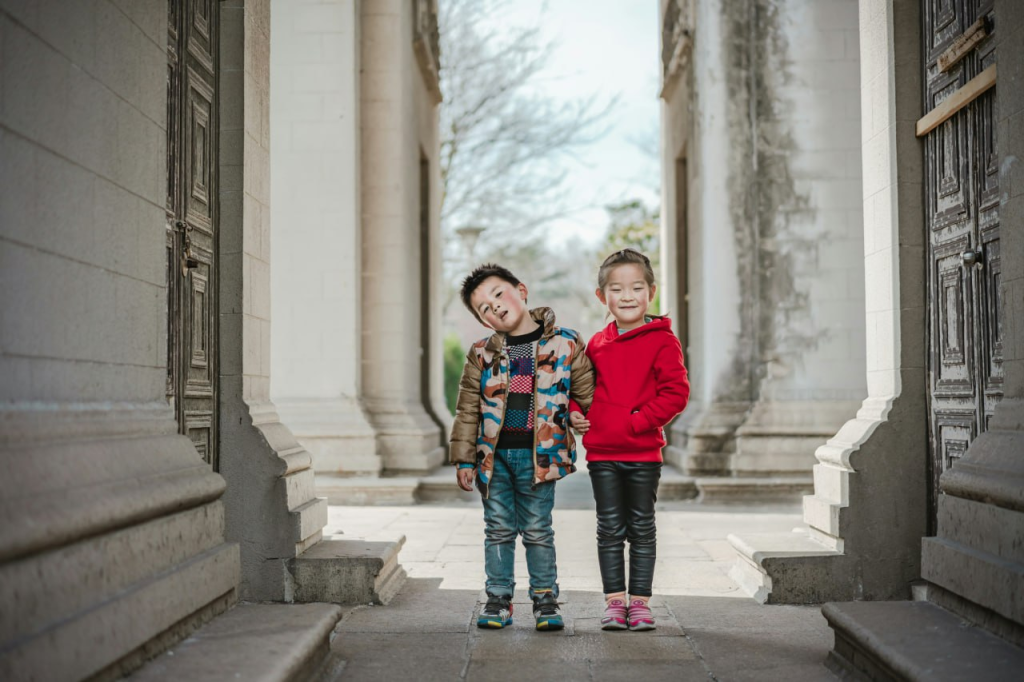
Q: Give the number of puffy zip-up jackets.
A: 1